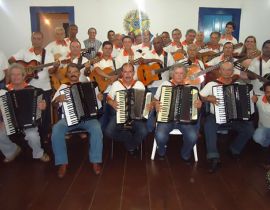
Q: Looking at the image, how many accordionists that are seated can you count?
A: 5